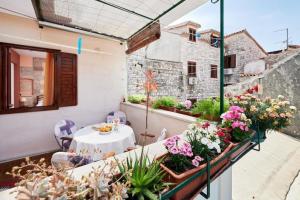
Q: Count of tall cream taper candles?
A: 0